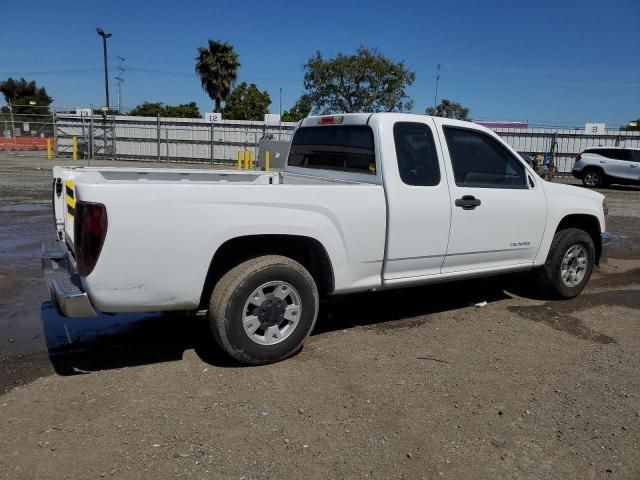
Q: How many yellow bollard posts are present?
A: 6